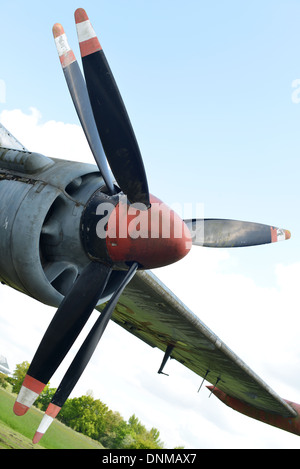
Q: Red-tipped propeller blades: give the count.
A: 5